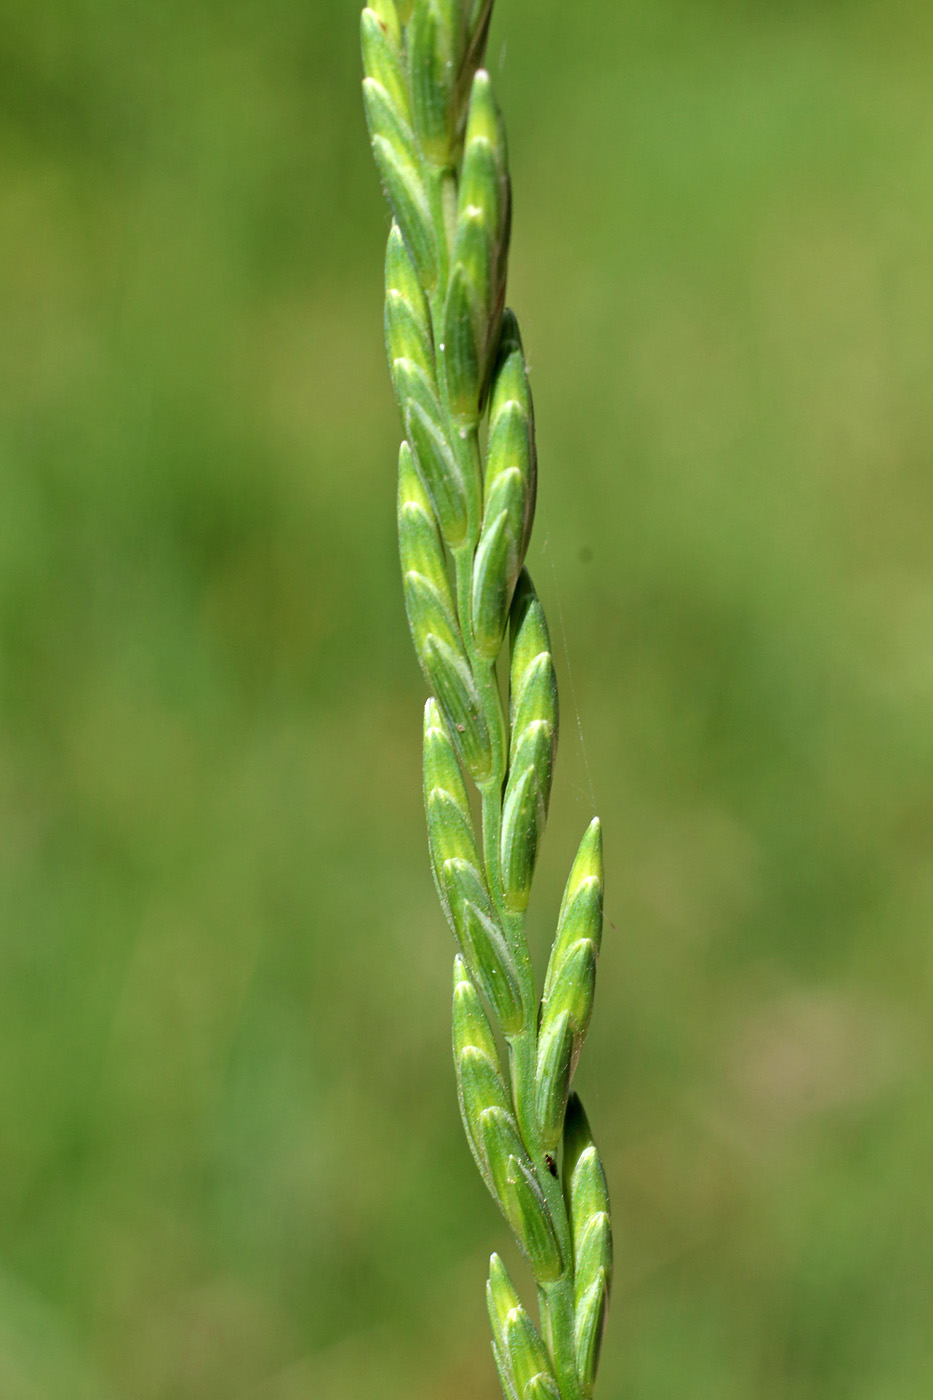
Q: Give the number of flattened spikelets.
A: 12